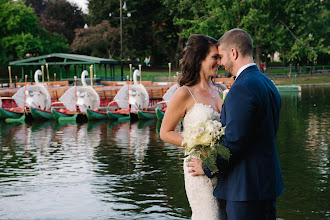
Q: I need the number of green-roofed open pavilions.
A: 1